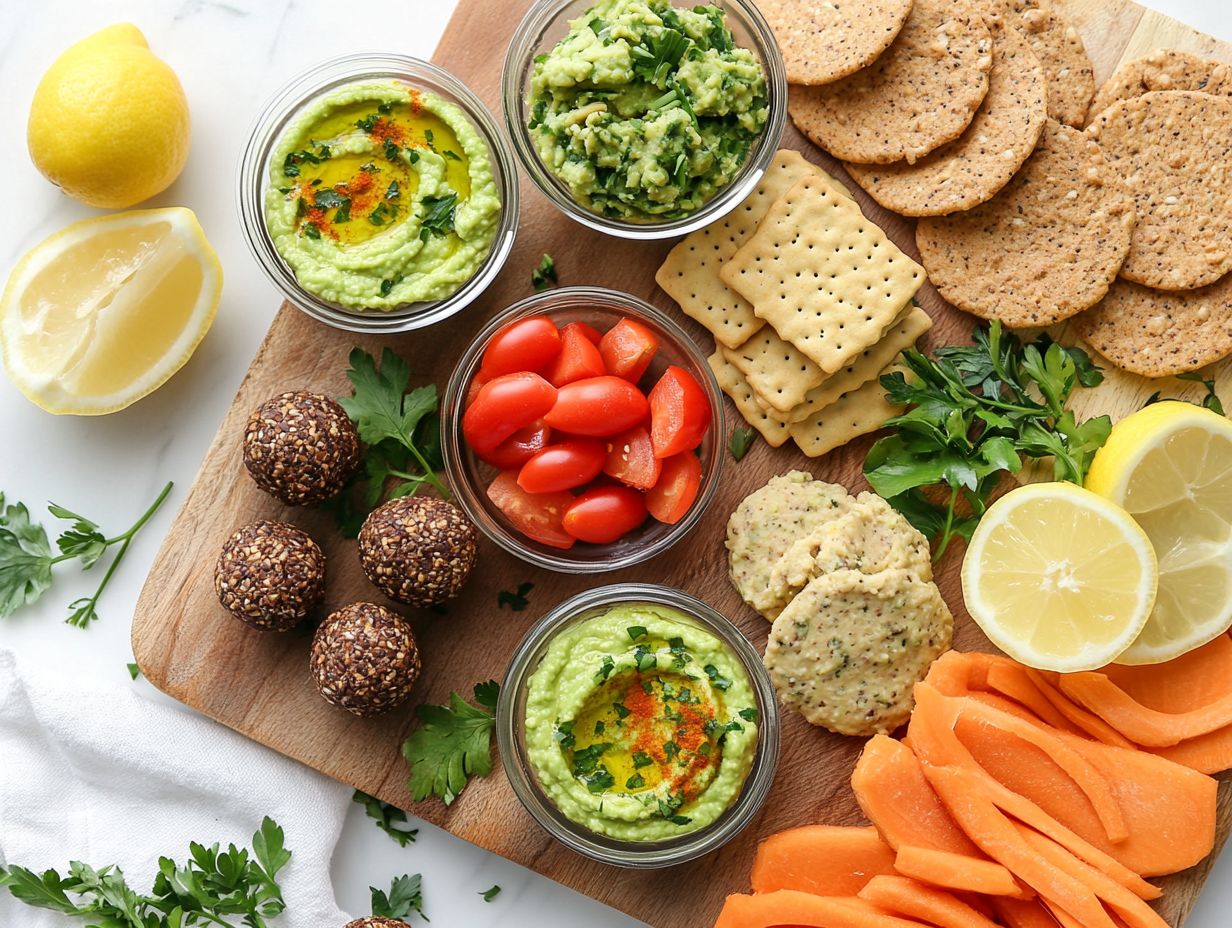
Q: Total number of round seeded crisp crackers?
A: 8